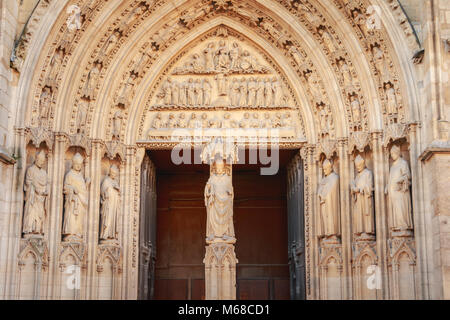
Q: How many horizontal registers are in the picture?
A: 3